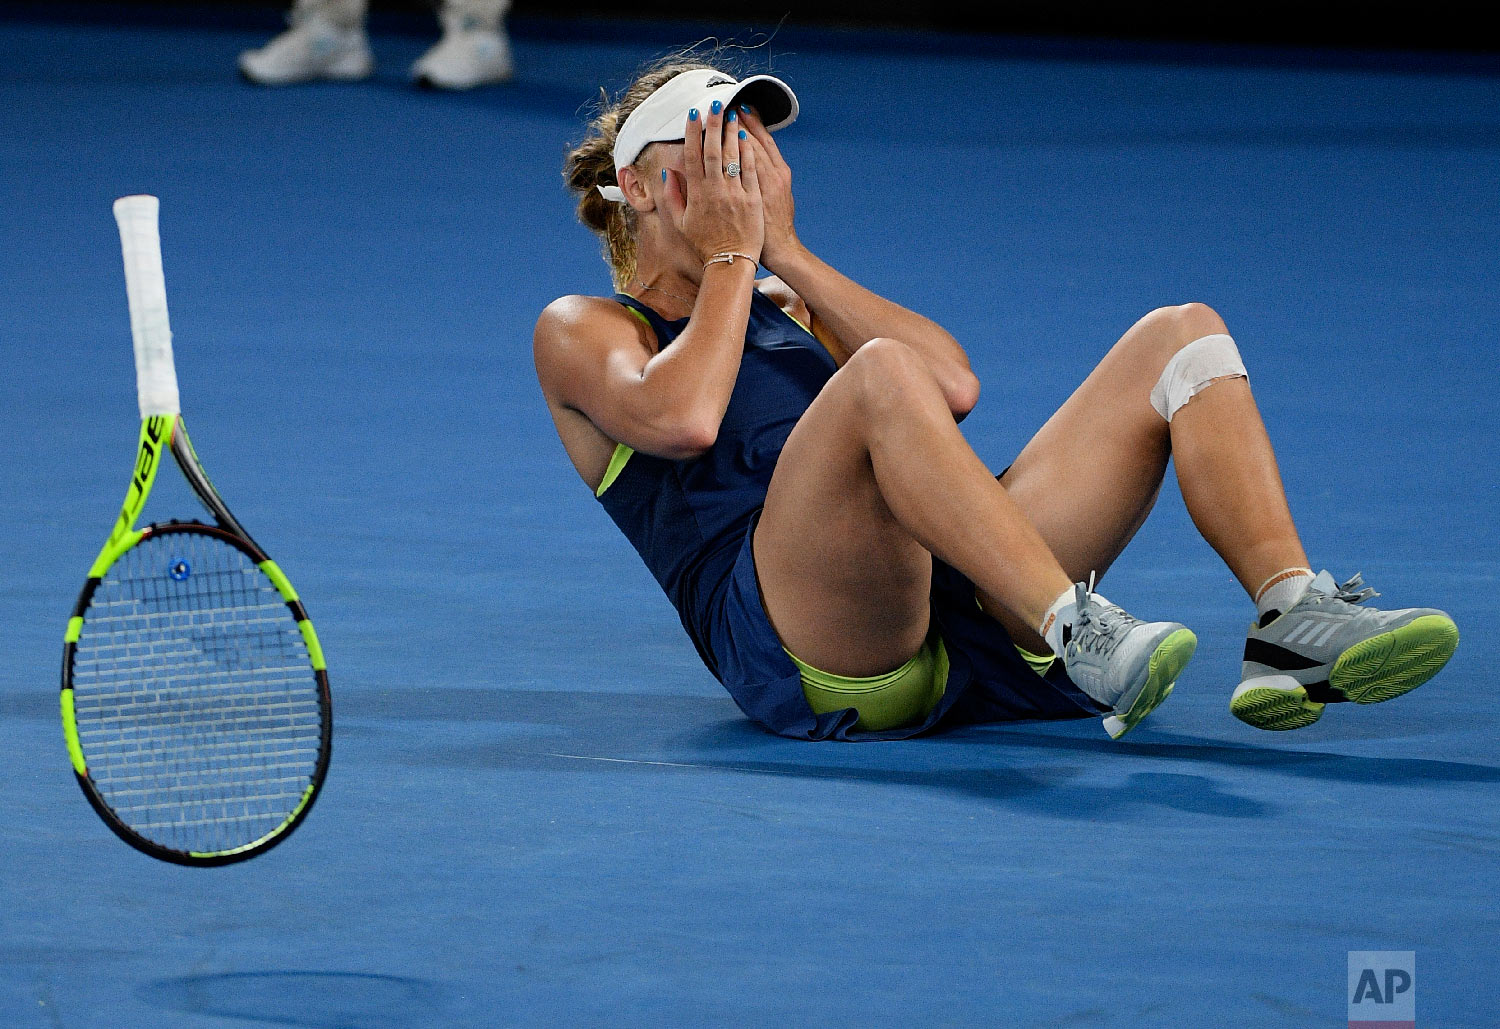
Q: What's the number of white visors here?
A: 1